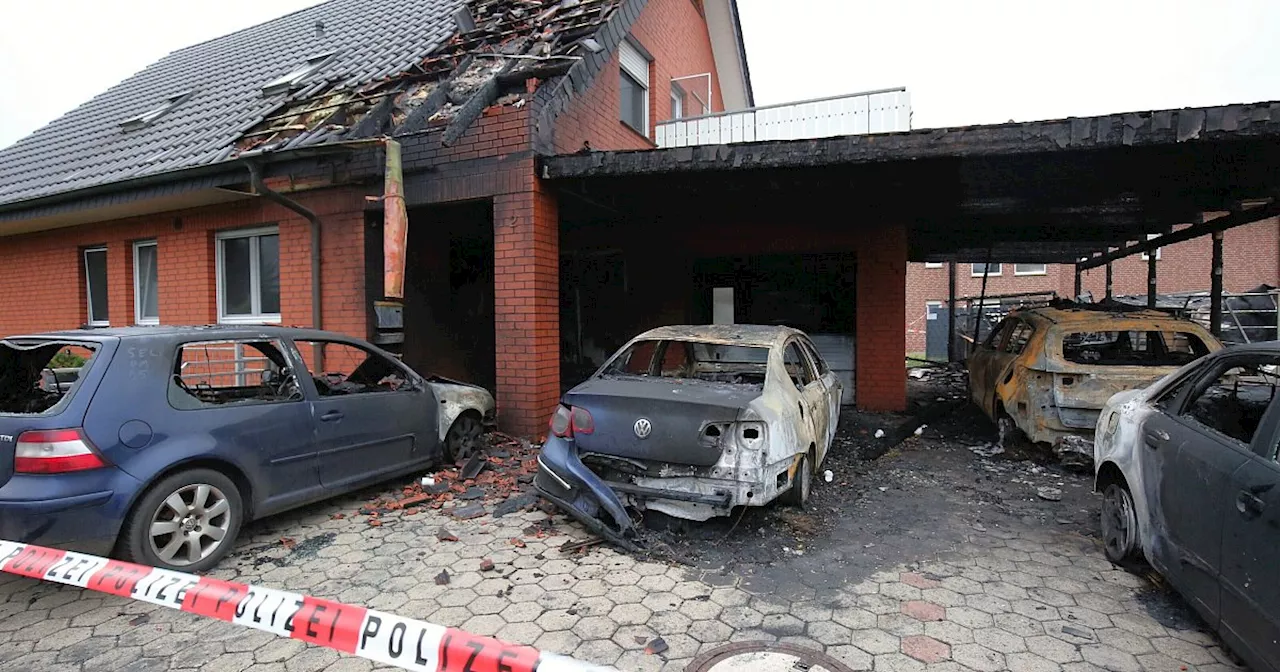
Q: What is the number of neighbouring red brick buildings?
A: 1